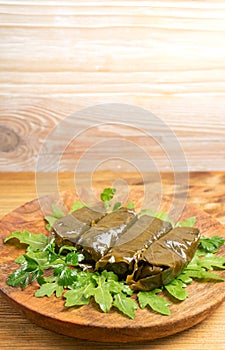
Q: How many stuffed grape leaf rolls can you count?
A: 4